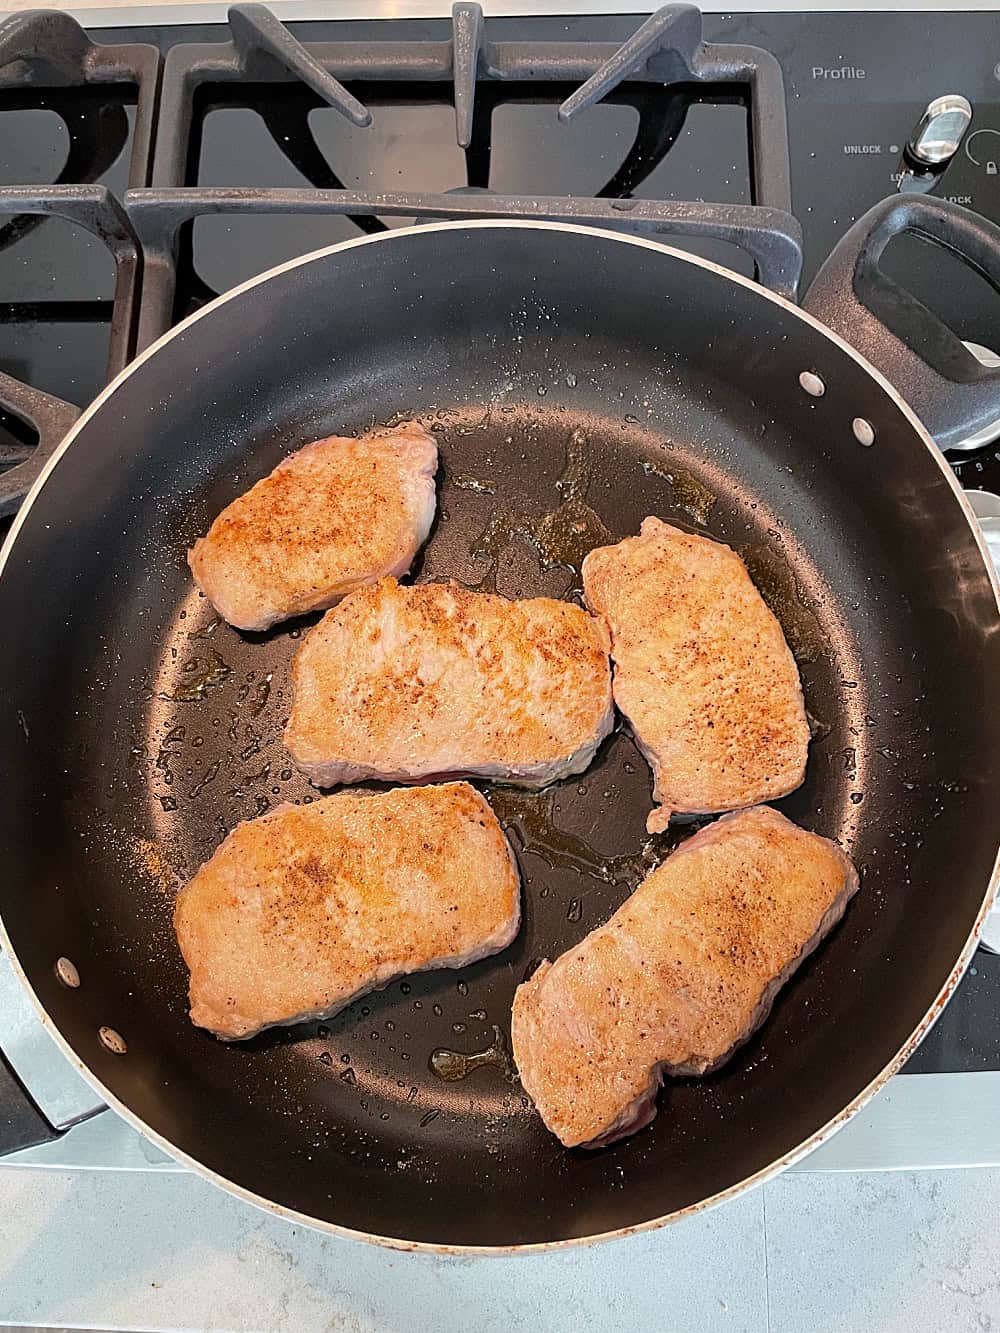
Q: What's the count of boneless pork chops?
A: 5